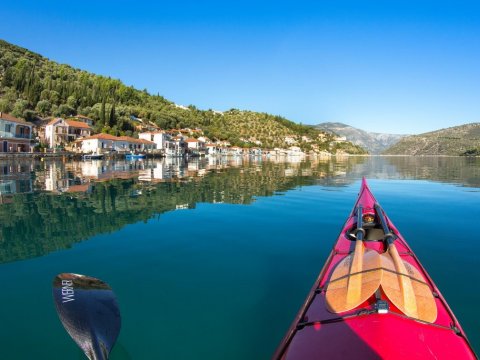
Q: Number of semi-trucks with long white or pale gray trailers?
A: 0